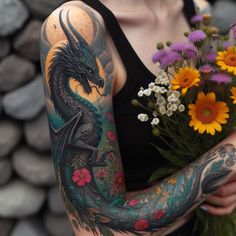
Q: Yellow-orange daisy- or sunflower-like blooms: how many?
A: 4